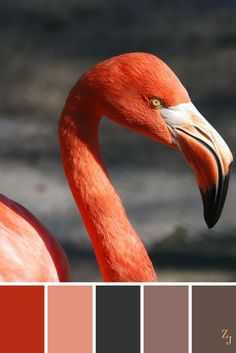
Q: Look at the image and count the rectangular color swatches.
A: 5